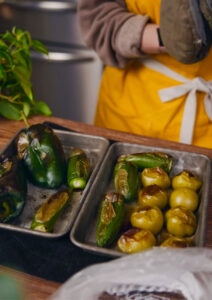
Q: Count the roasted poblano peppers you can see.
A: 2